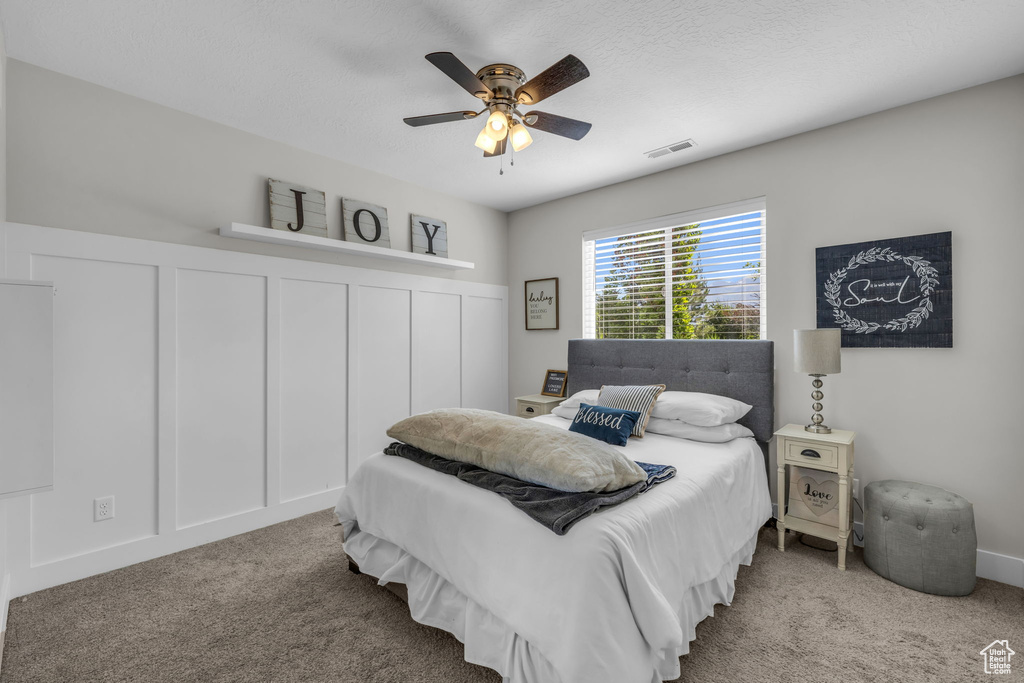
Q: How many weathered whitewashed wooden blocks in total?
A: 3